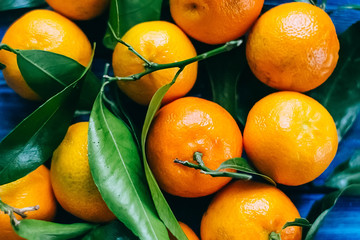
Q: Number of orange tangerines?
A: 11